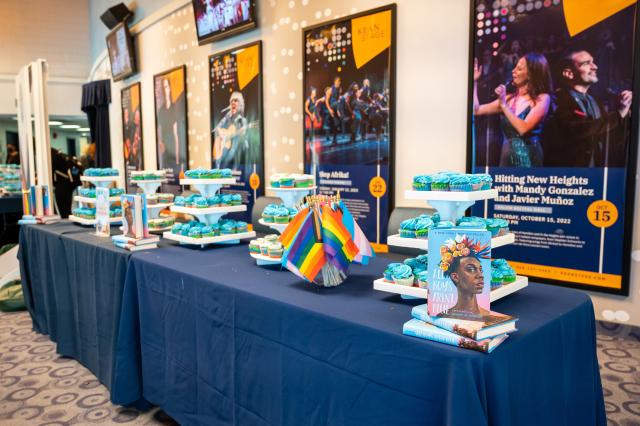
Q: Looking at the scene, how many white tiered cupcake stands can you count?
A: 5